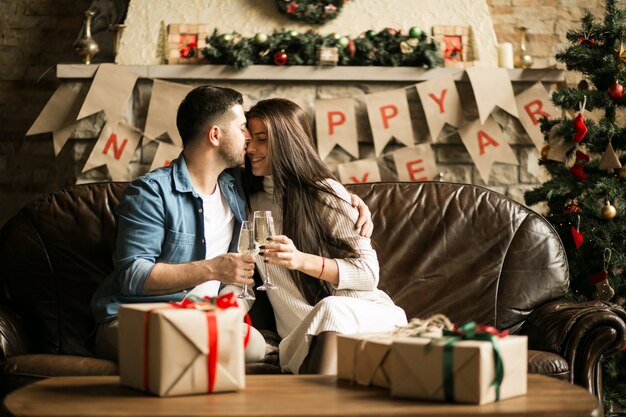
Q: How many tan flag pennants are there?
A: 13